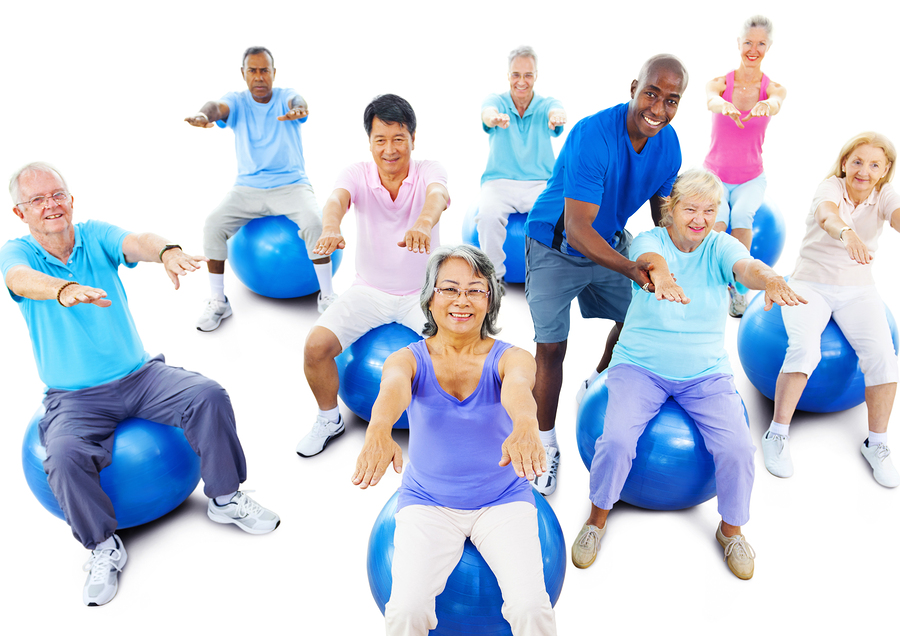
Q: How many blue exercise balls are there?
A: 8